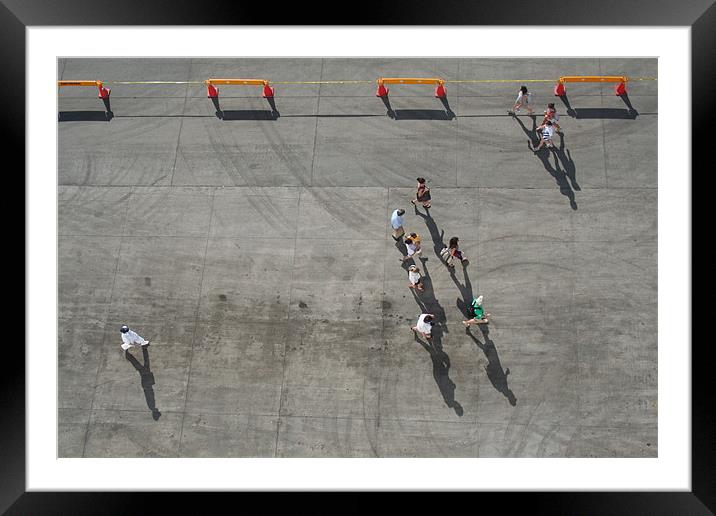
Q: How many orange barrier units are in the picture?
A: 4